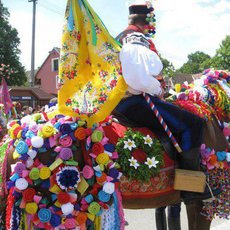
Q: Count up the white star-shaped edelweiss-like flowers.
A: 4